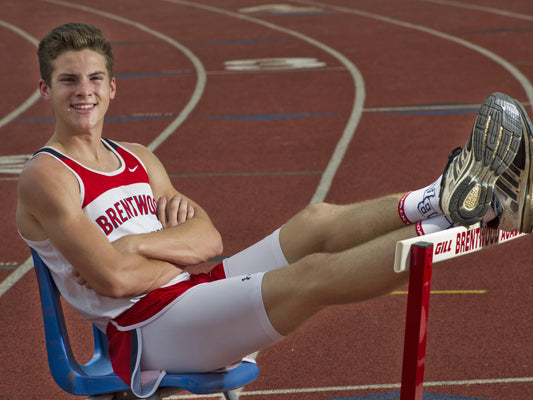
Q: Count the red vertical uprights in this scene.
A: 1